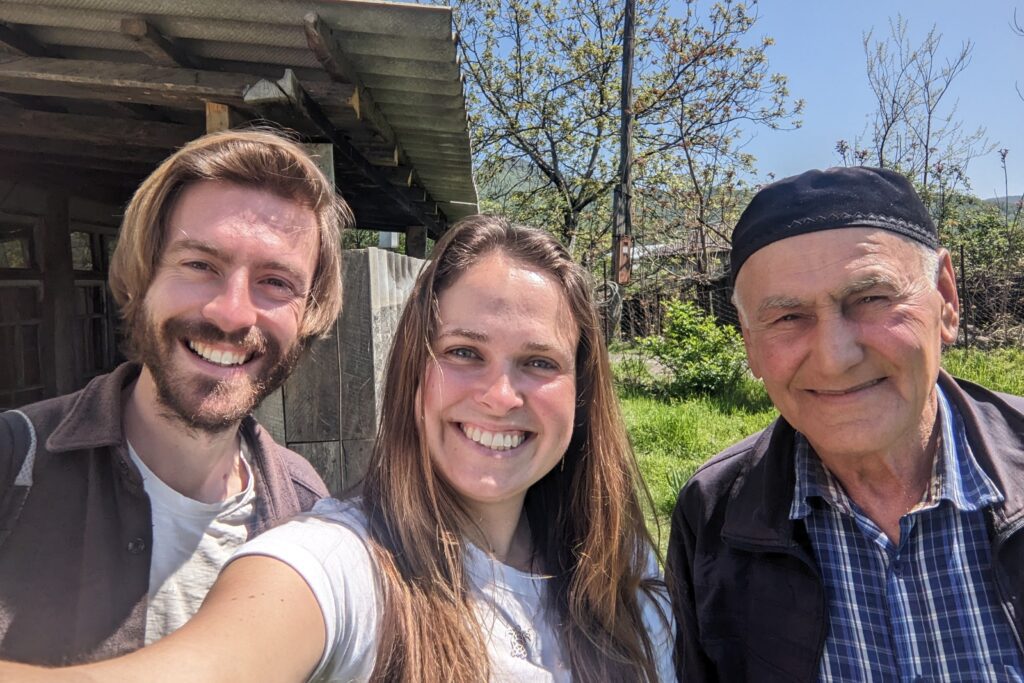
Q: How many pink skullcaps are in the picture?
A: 0